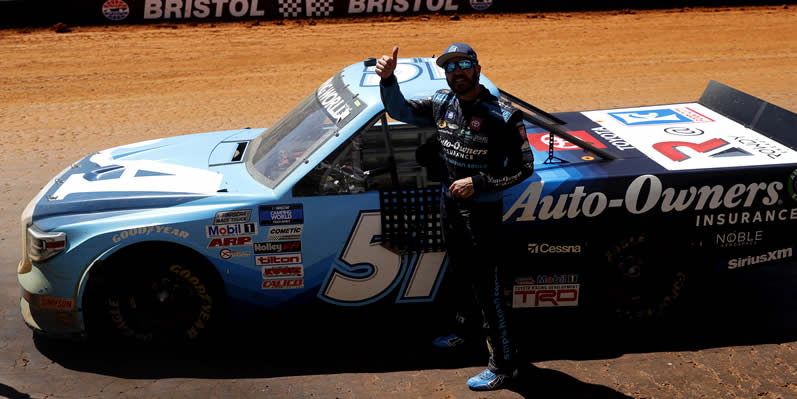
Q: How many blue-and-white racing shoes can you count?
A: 2